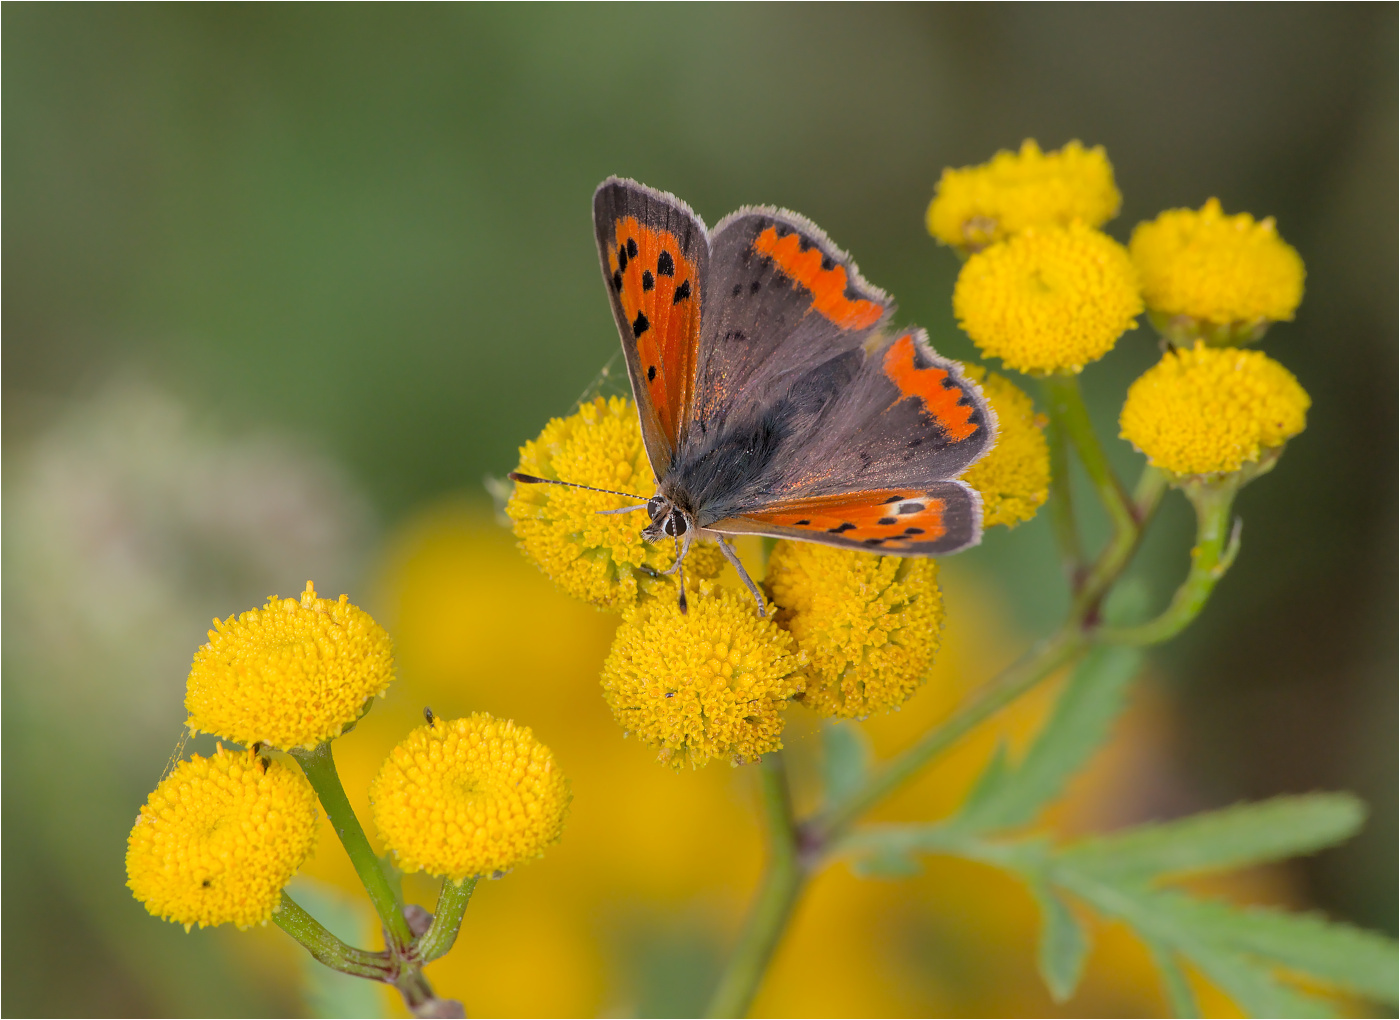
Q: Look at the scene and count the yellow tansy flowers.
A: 11